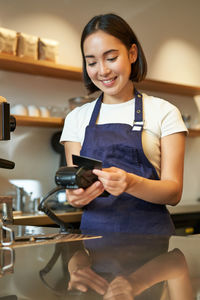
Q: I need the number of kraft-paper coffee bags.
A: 3